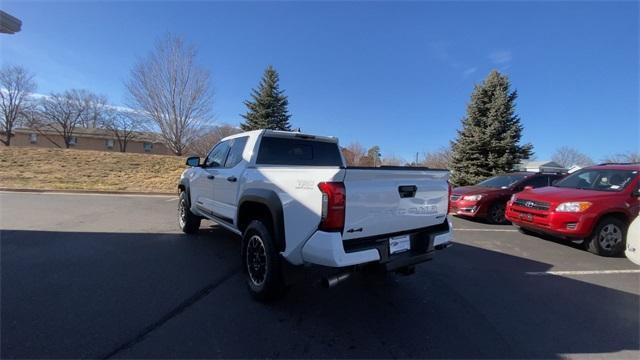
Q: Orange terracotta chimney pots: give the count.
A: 0